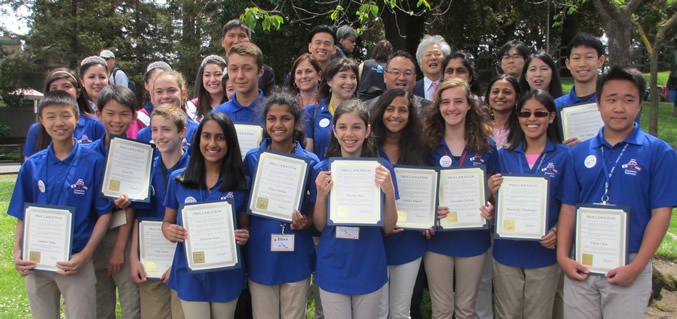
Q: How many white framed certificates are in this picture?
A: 12